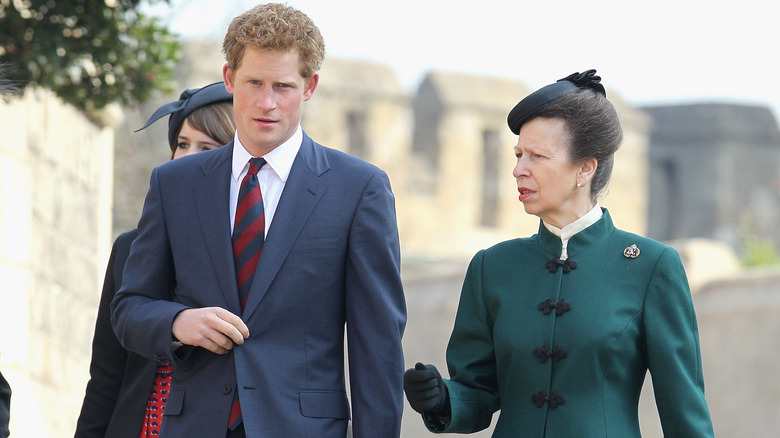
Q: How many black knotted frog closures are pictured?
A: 4